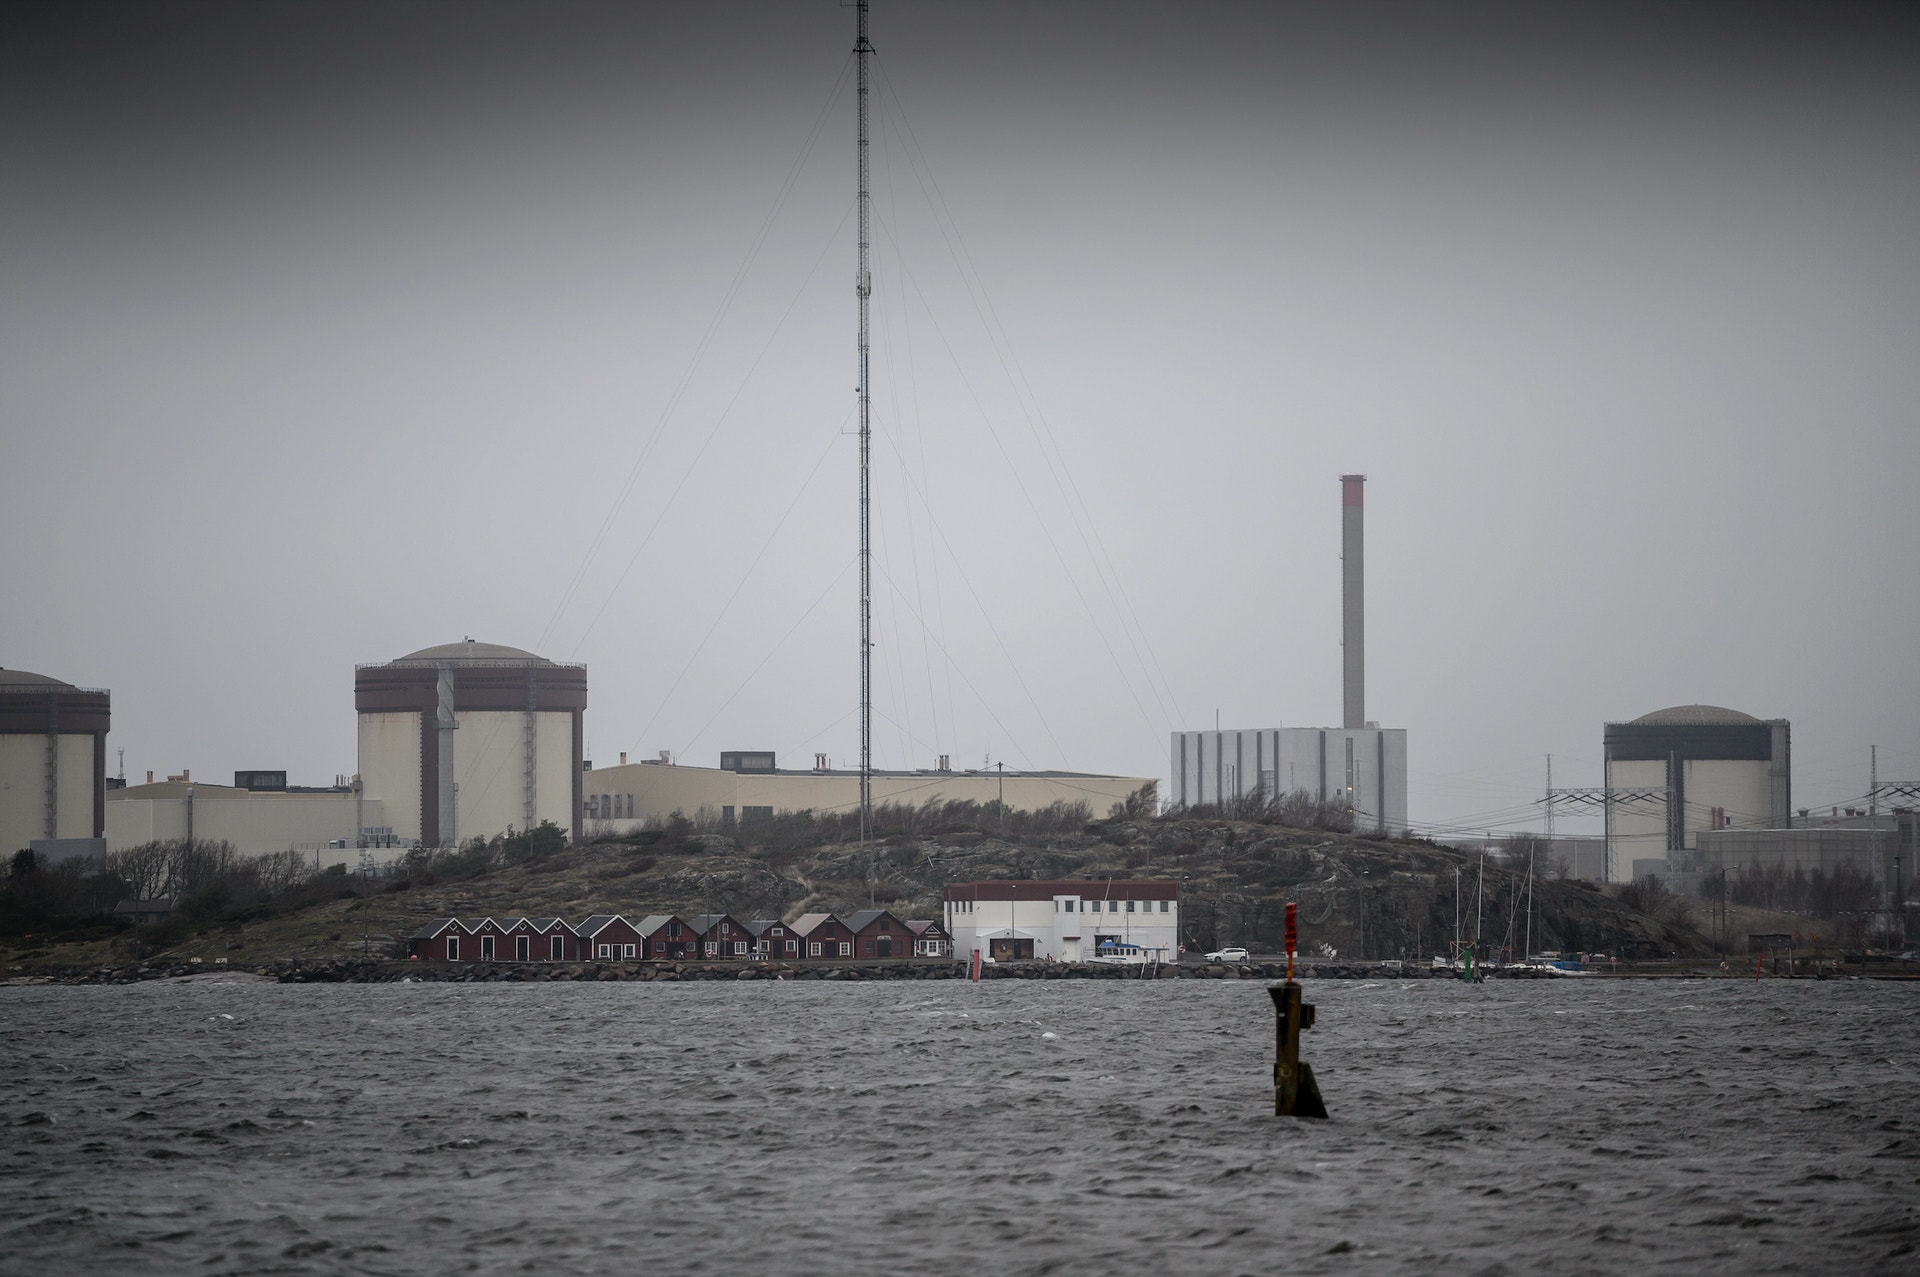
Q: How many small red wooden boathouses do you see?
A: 11